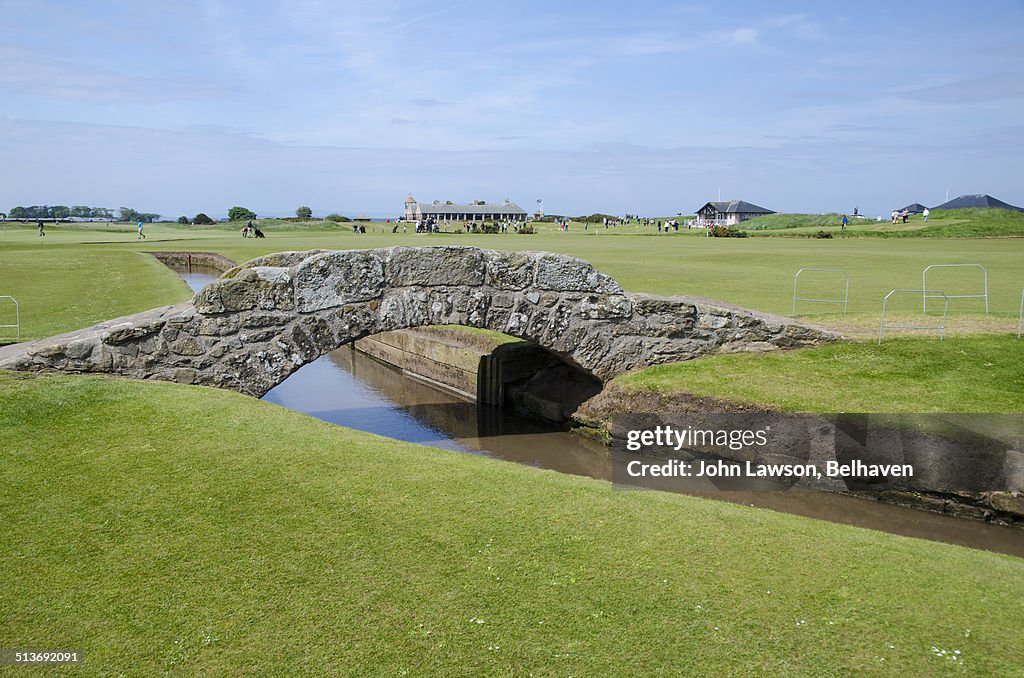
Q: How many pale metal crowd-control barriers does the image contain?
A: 5